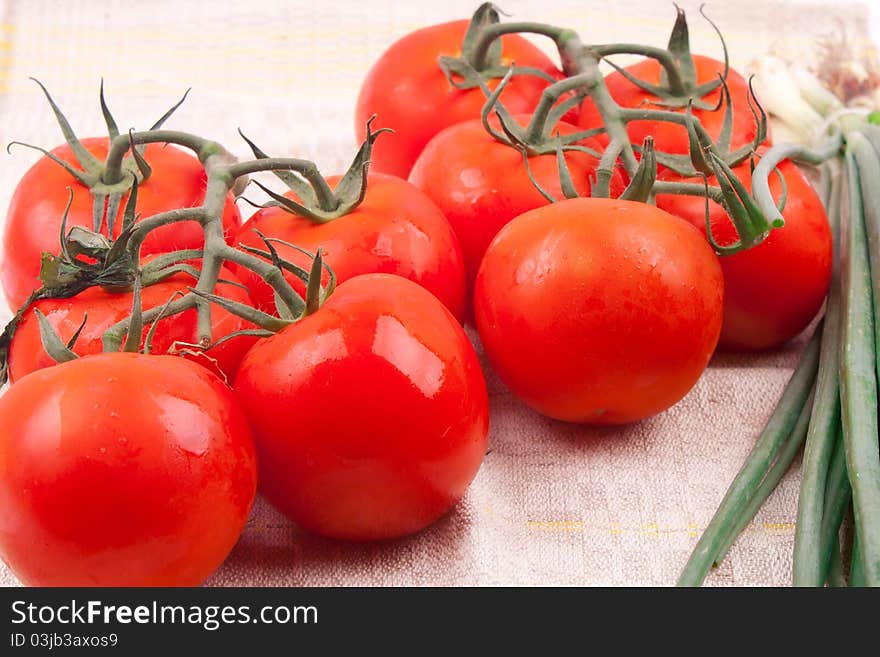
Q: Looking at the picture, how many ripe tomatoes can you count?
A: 10